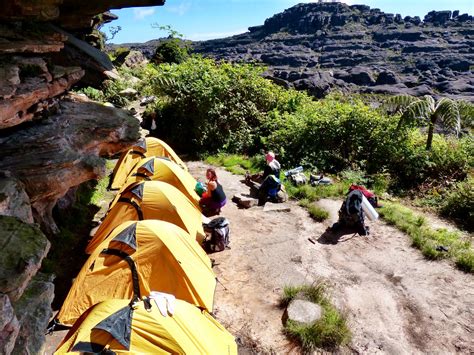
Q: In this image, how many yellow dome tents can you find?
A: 5